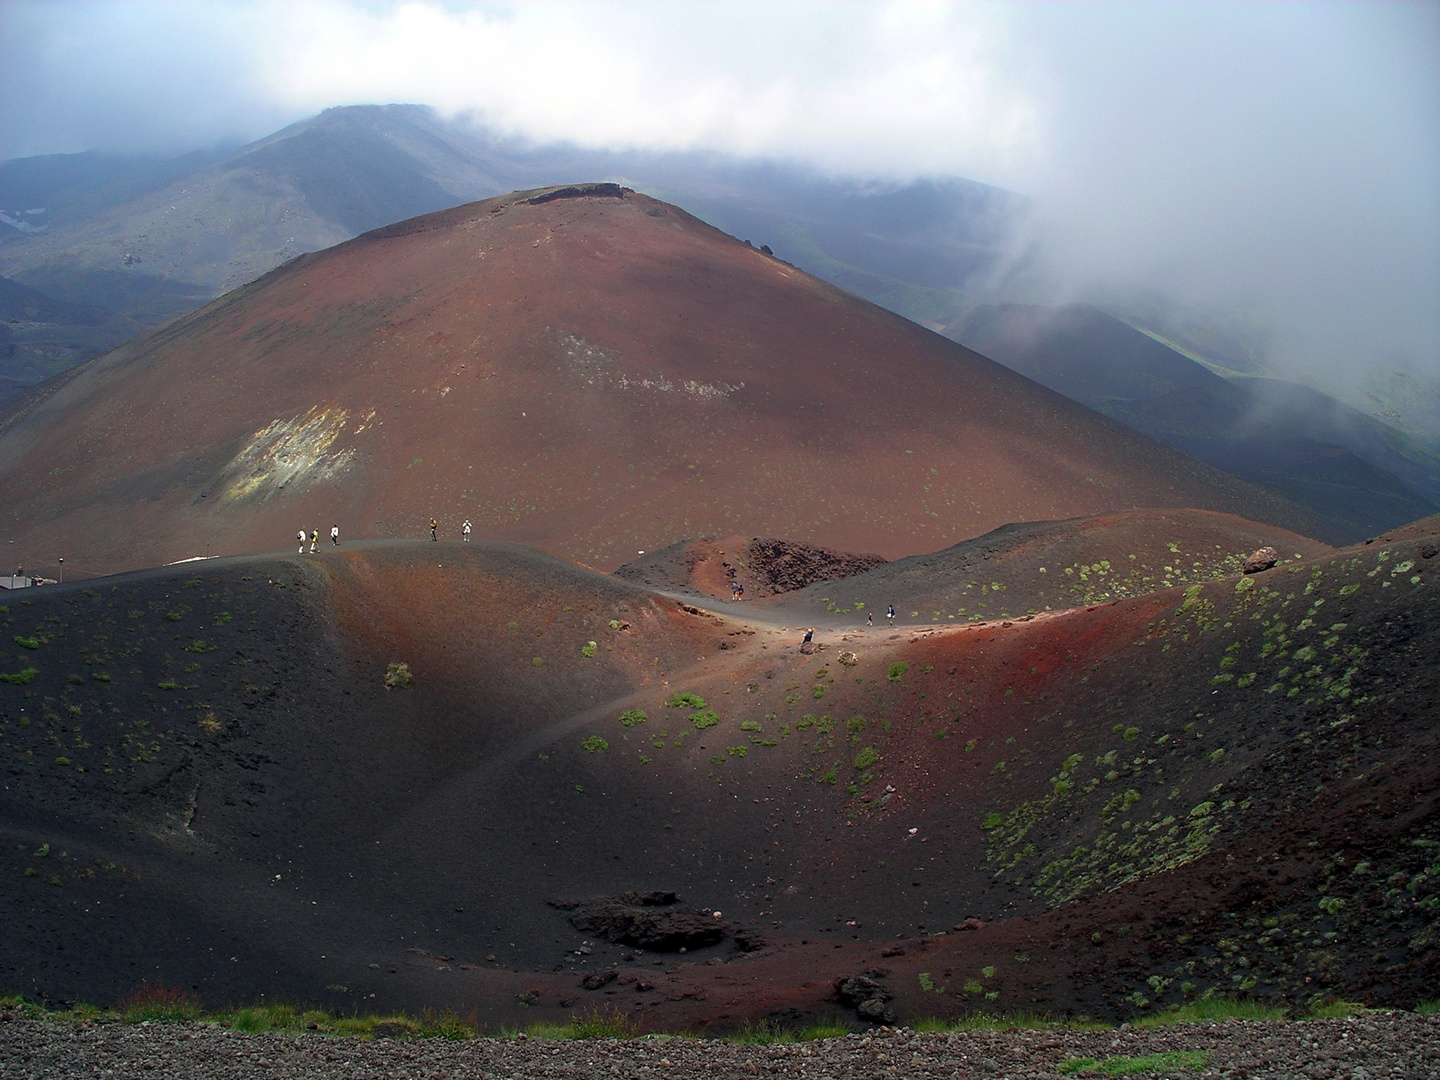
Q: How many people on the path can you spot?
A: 10